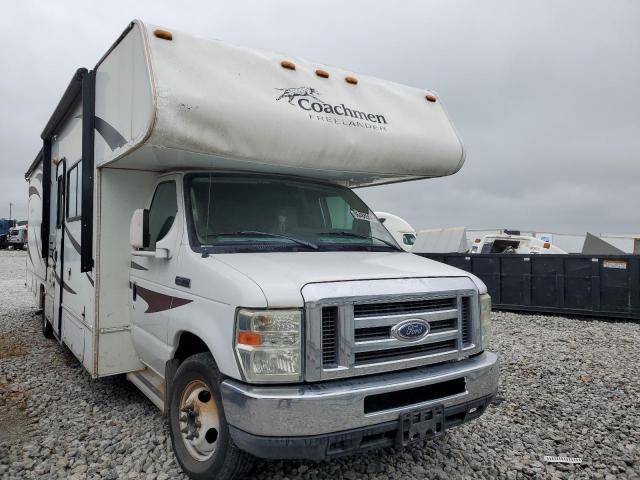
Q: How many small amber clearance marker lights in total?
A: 5